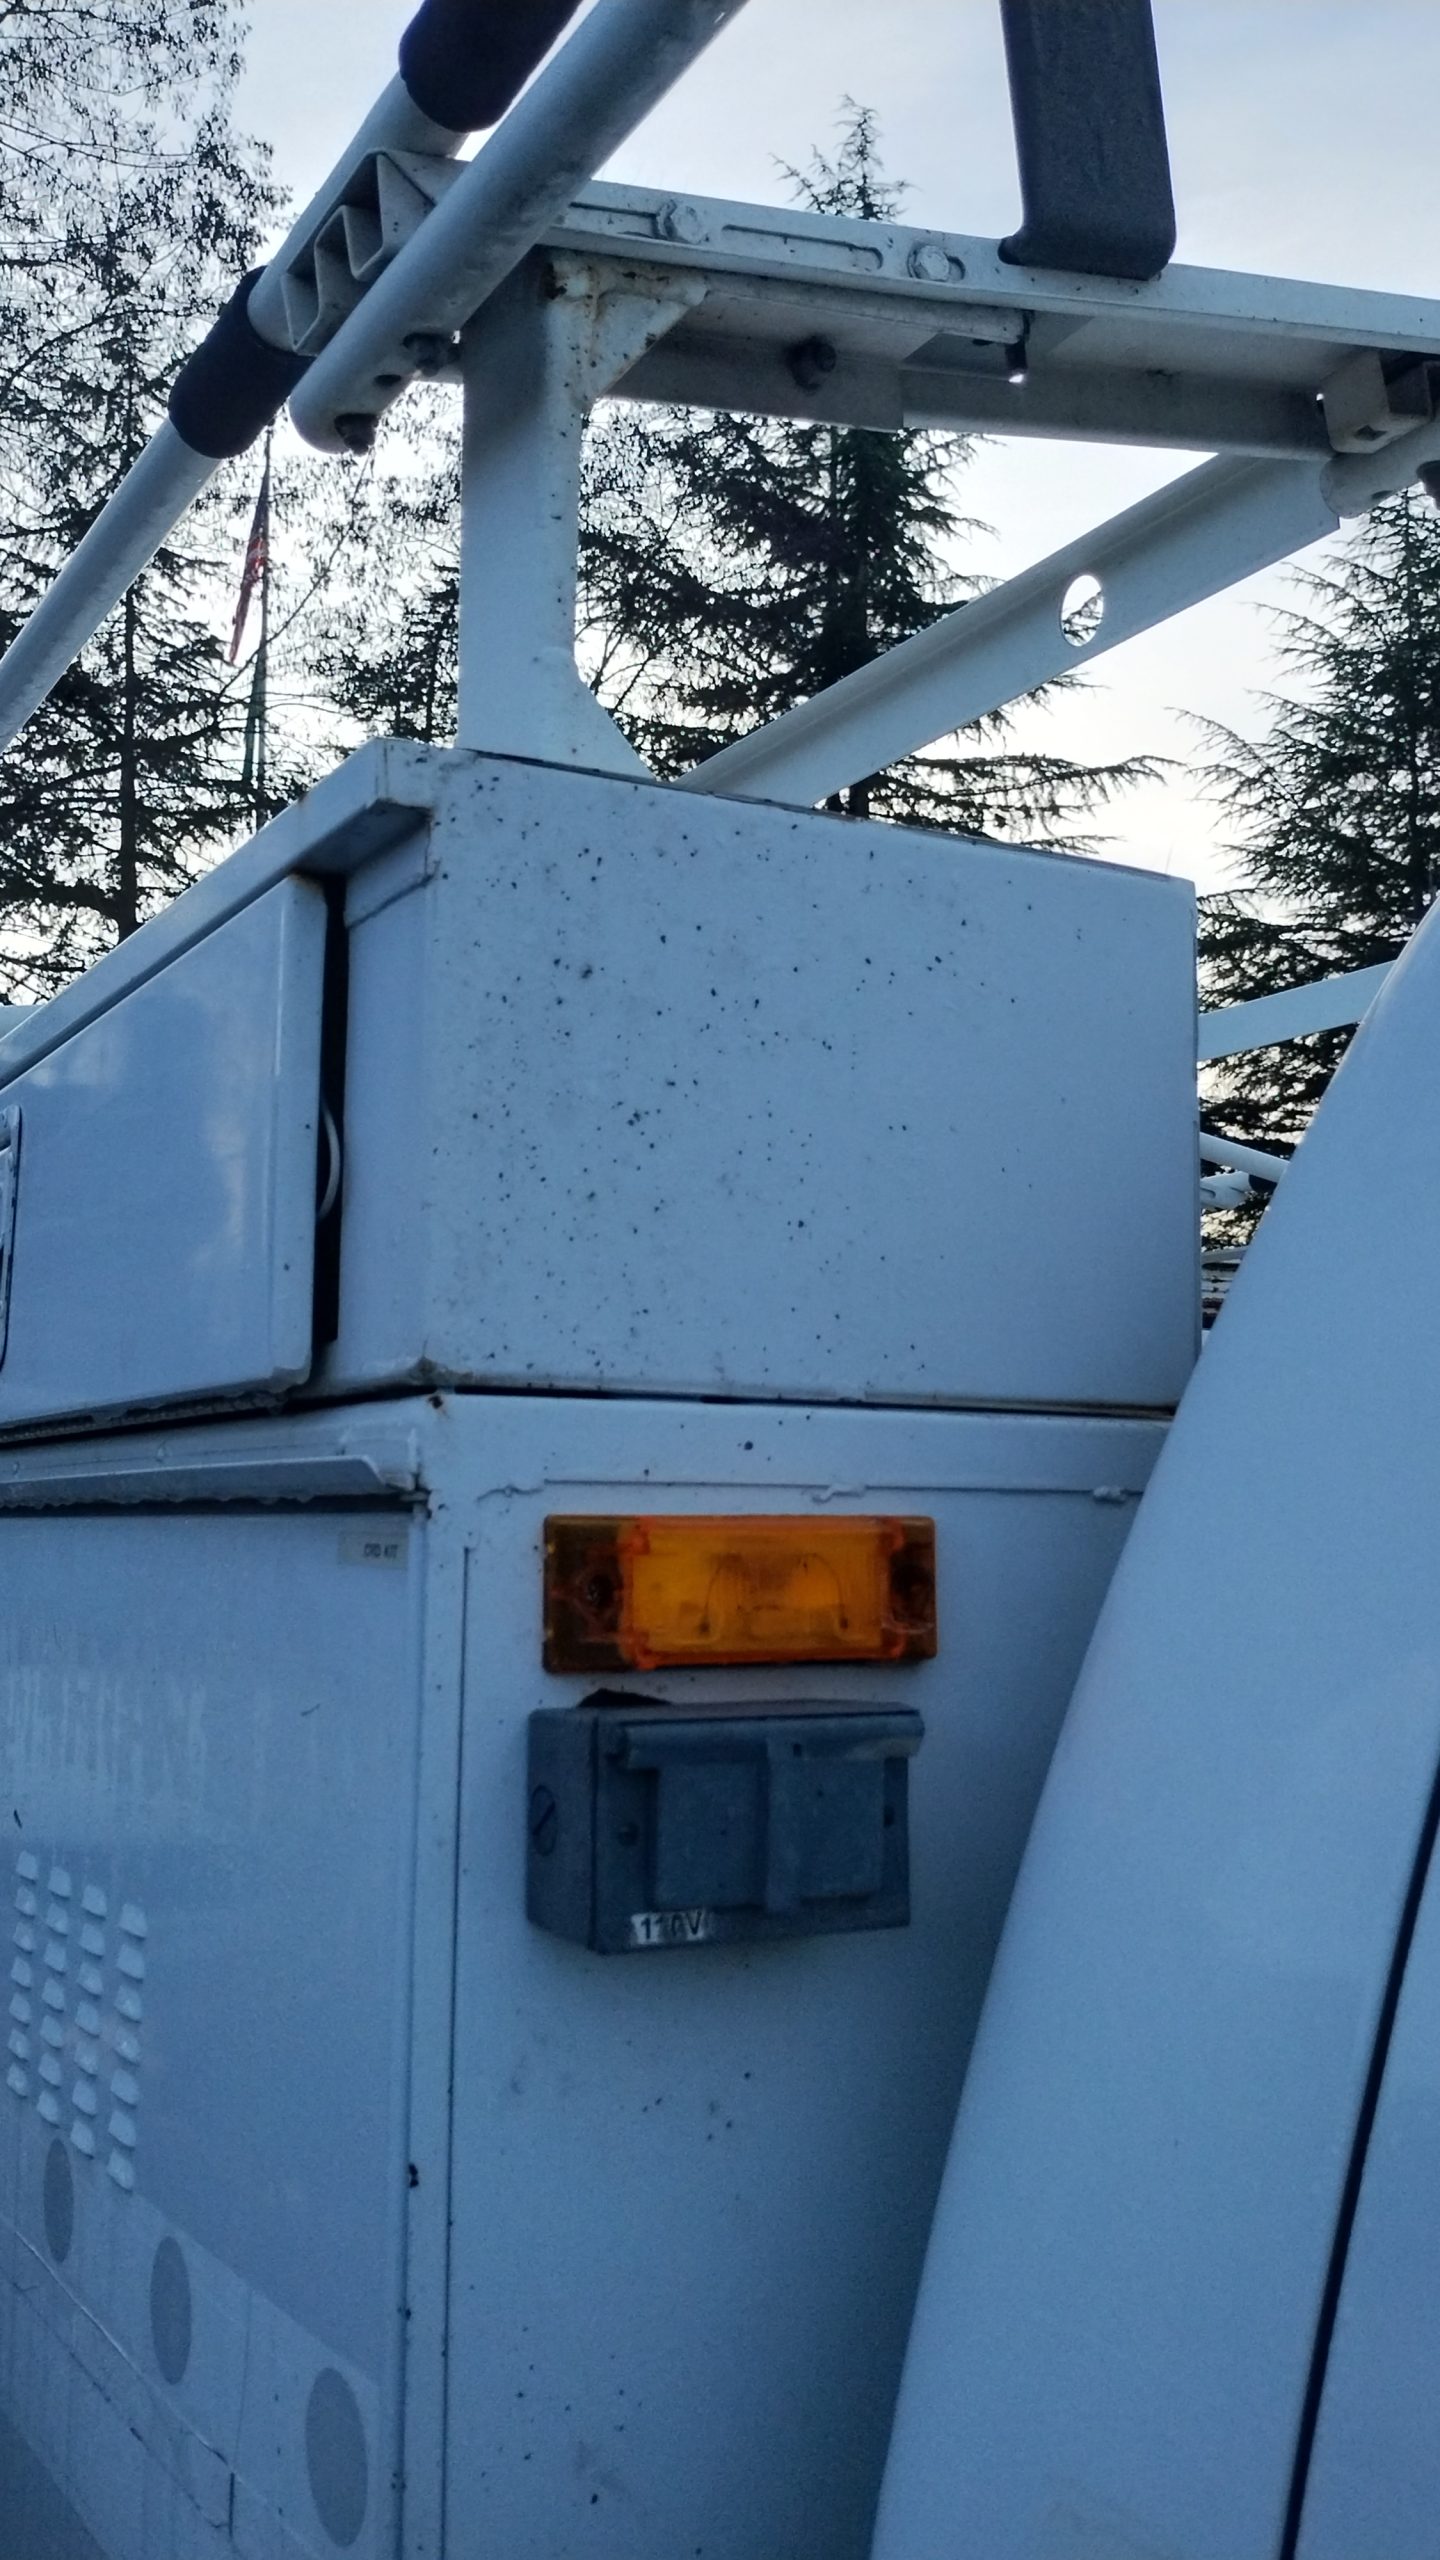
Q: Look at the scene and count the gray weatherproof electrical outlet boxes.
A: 1